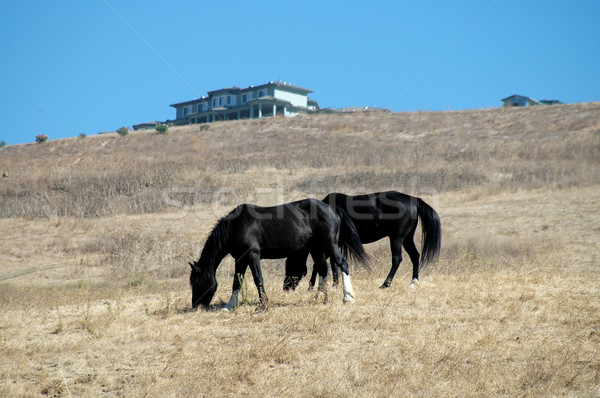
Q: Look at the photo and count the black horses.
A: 2